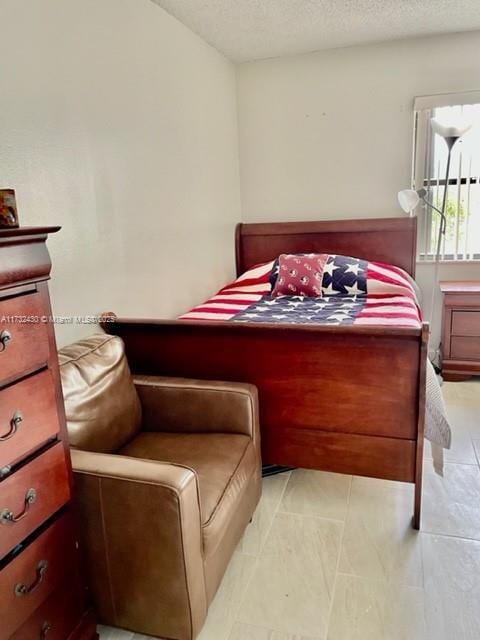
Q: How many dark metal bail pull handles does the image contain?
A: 5